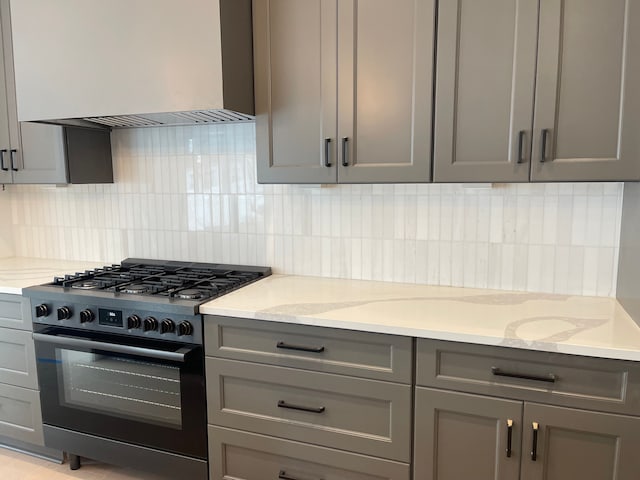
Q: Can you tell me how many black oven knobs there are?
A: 7